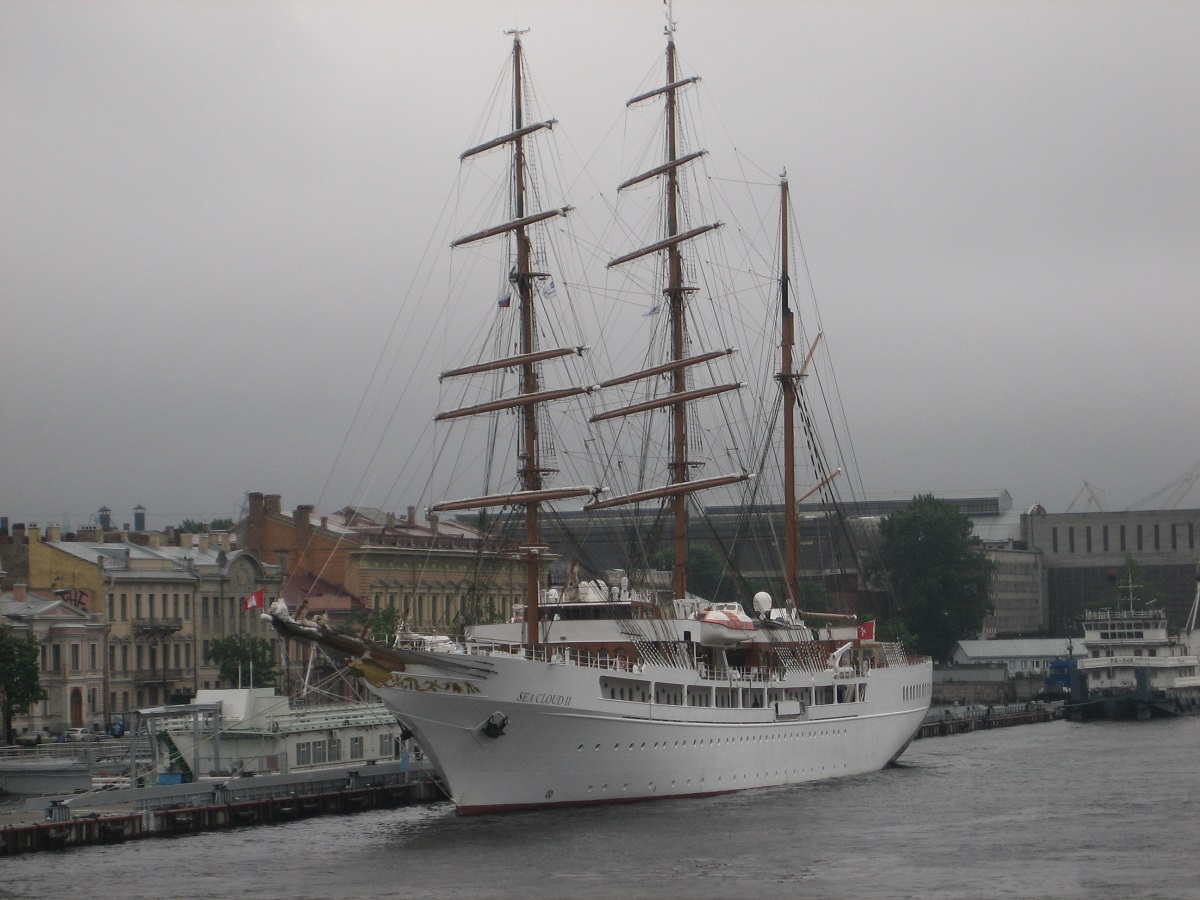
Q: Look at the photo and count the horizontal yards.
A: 11